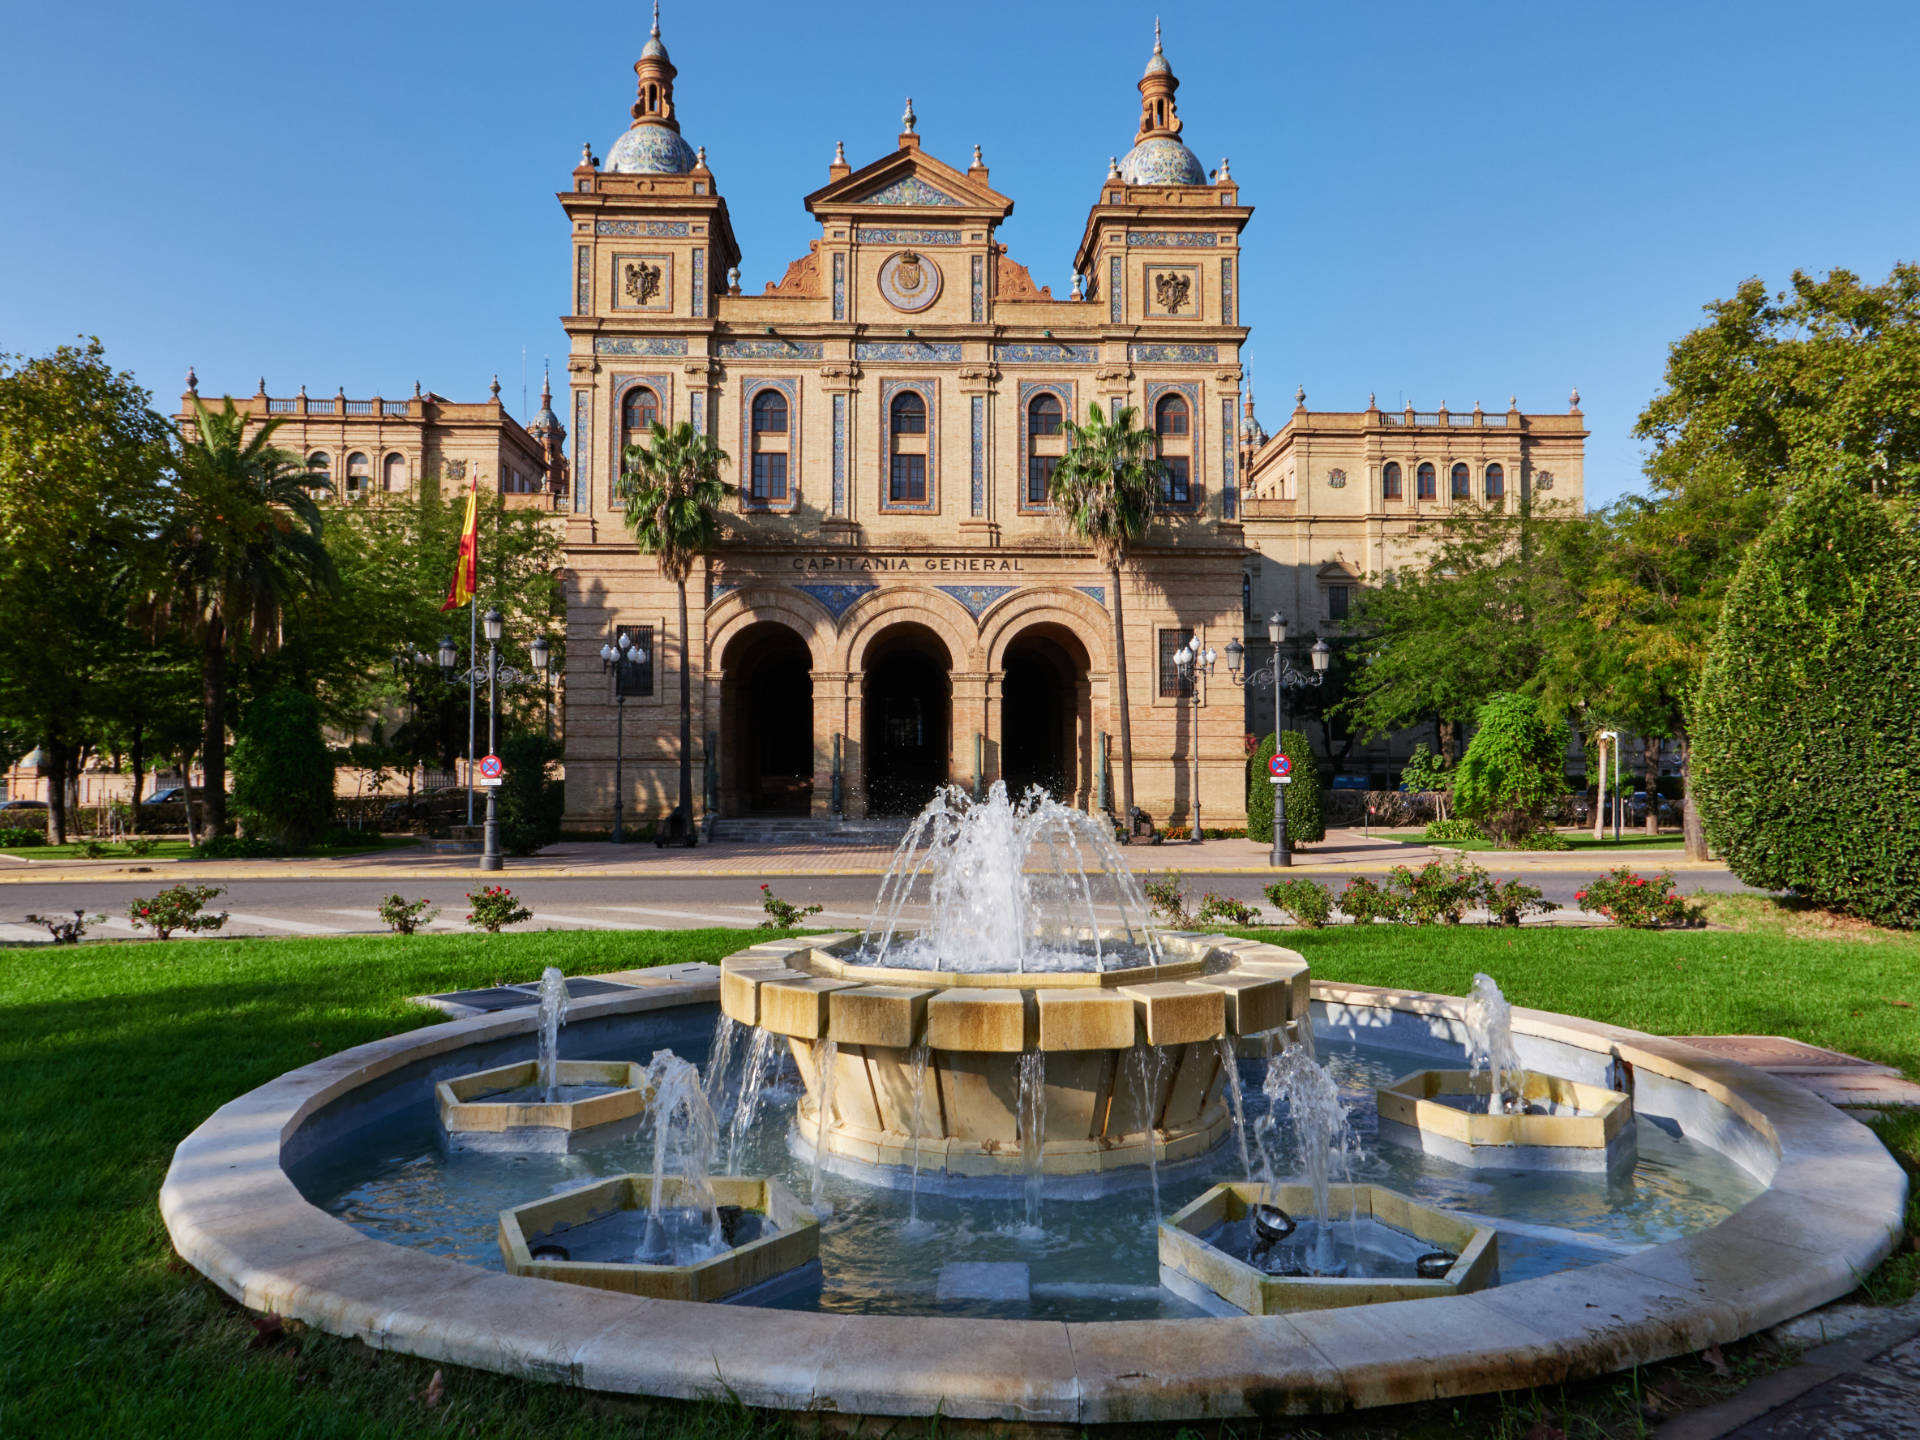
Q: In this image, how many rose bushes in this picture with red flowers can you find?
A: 11